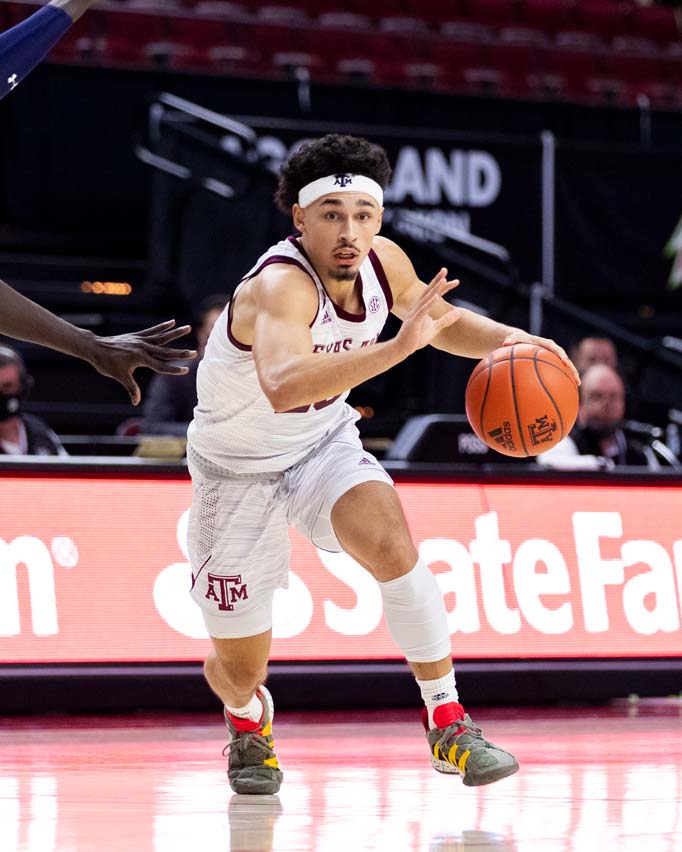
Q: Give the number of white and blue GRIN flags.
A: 0